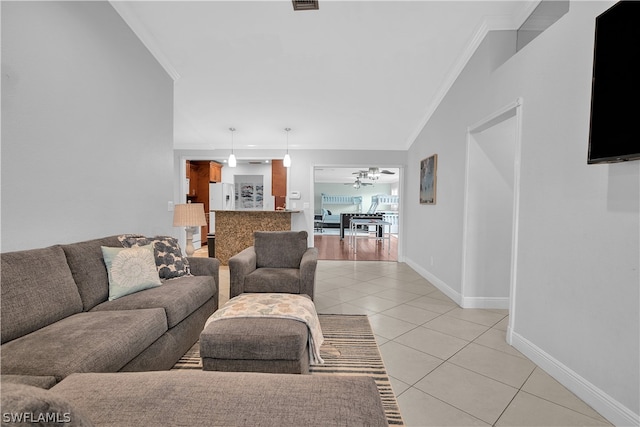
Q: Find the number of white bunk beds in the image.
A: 2